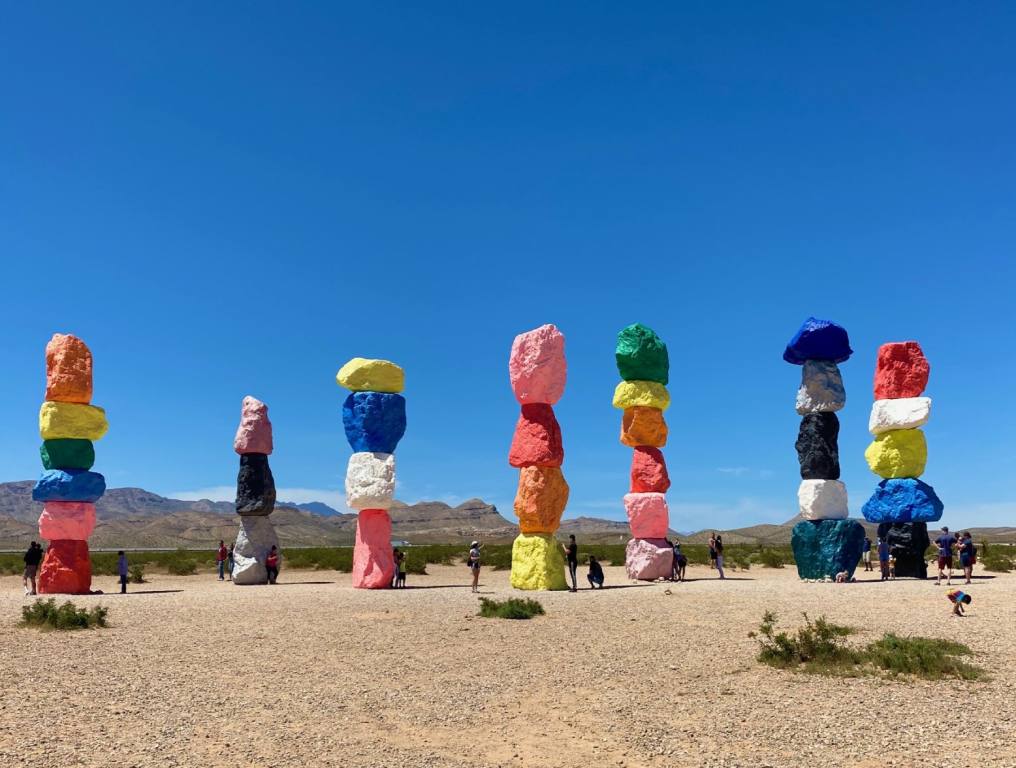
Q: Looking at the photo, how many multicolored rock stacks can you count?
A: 7